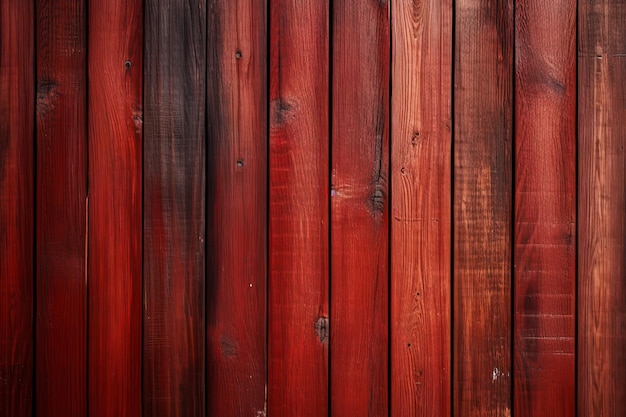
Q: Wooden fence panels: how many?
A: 11